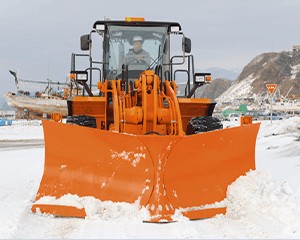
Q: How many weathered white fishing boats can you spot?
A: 1